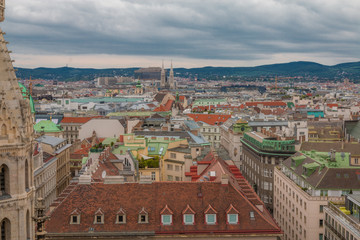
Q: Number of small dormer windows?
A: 8